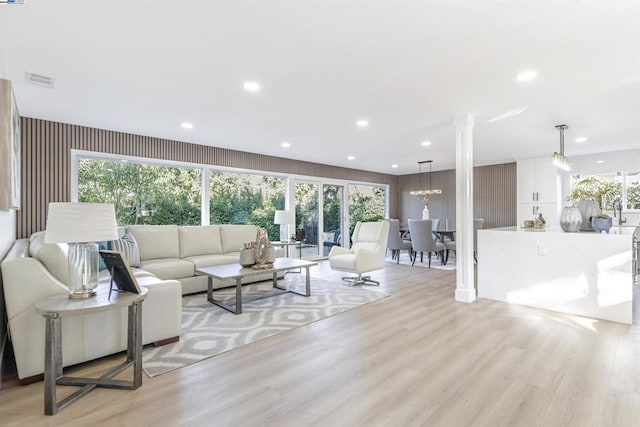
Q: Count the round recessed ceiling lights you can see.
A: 10